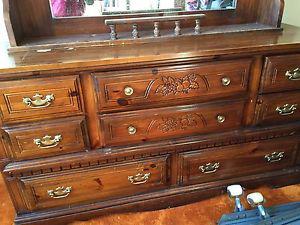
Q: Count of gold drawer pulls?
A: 12